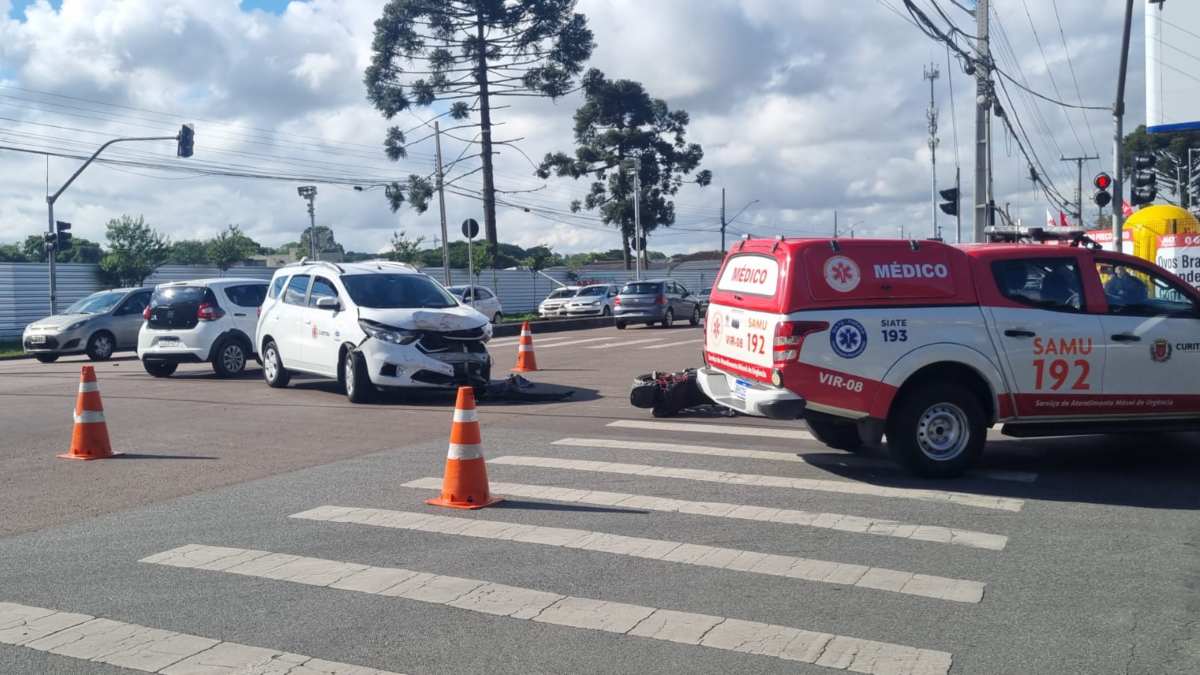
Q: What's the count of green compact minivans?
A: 0